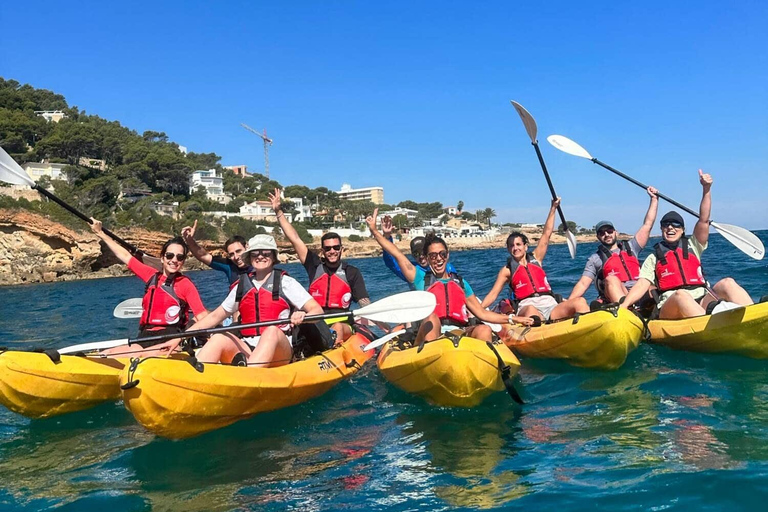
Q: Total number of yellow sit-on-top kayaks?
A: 5